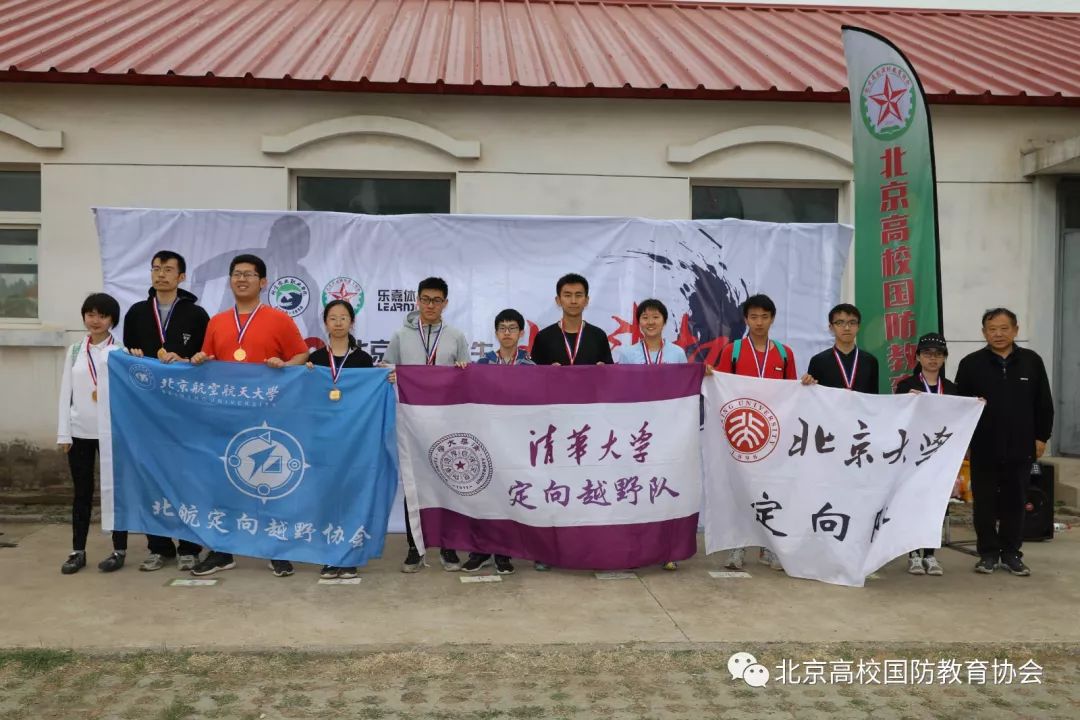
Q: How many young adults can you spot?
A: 11